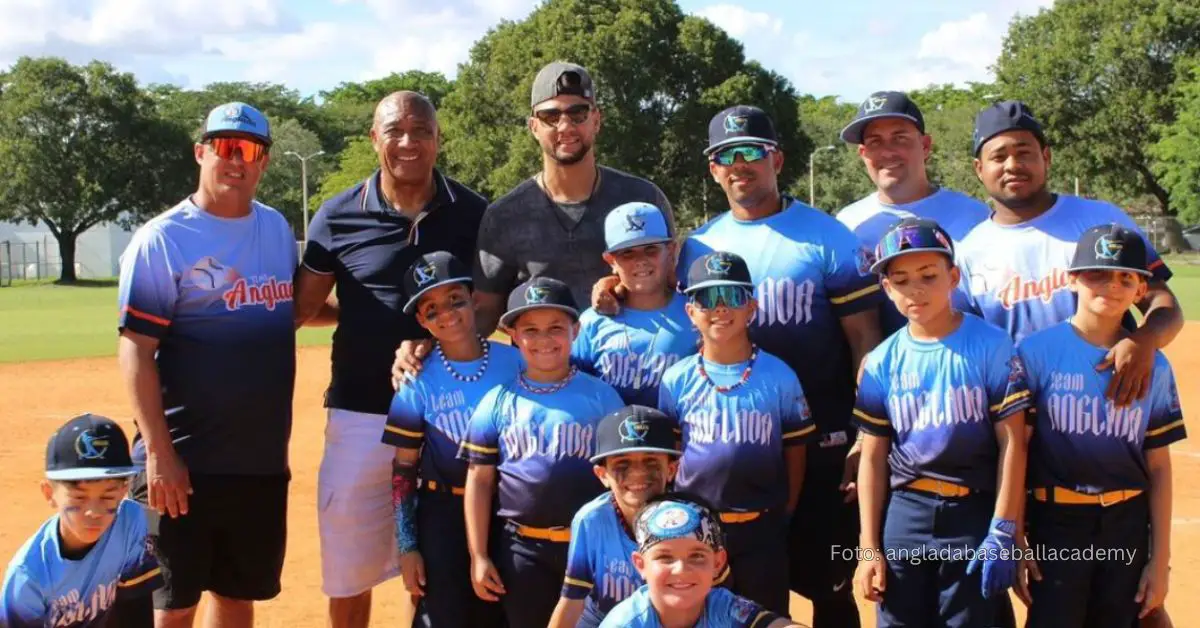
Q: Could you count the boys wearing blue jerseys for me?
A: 9